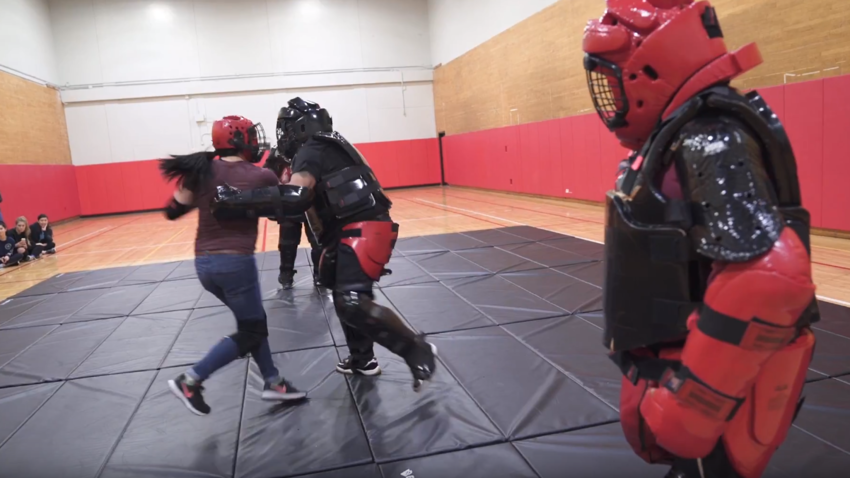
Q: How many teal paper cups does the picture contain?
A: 0